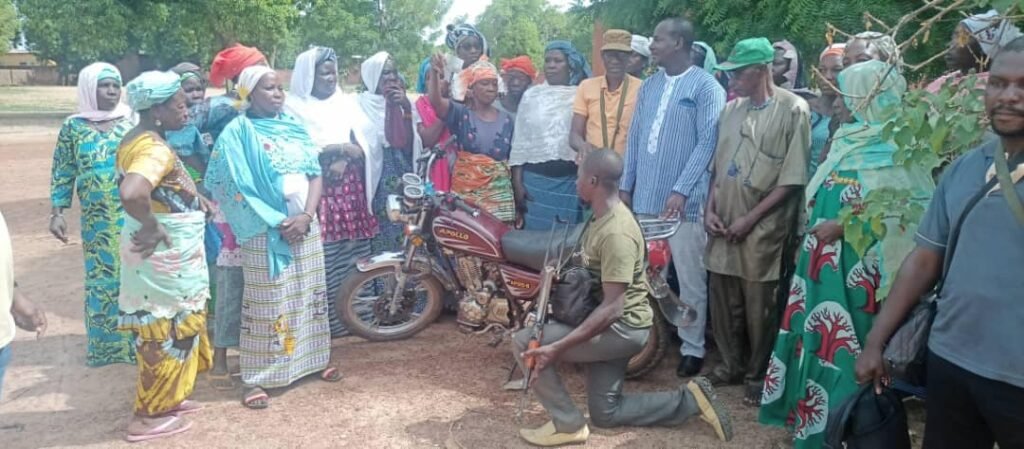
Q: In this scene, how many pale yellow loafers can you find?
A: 2